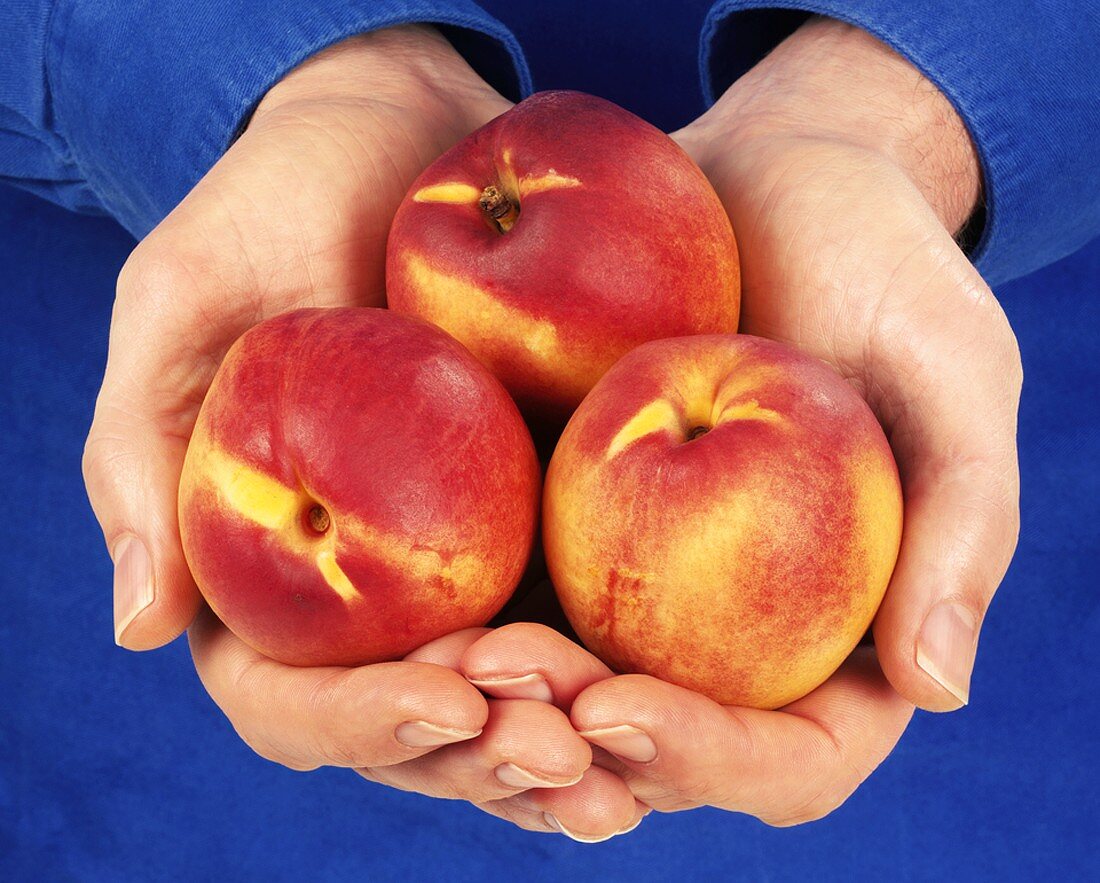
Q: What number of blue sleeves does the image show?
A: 2